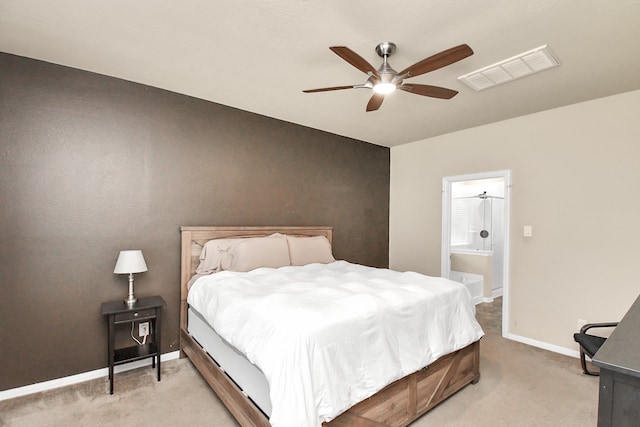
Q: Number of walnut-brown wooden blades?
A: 5